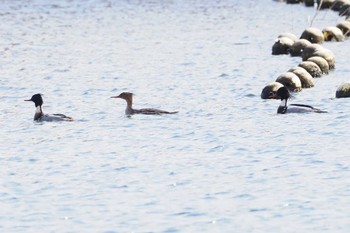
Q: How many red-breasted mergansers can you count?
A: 3